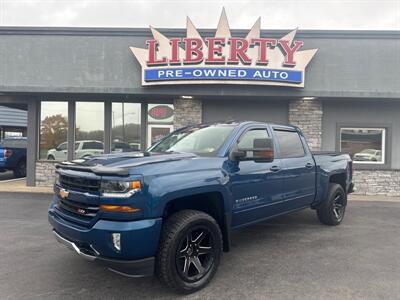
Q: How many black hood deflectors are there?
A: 1